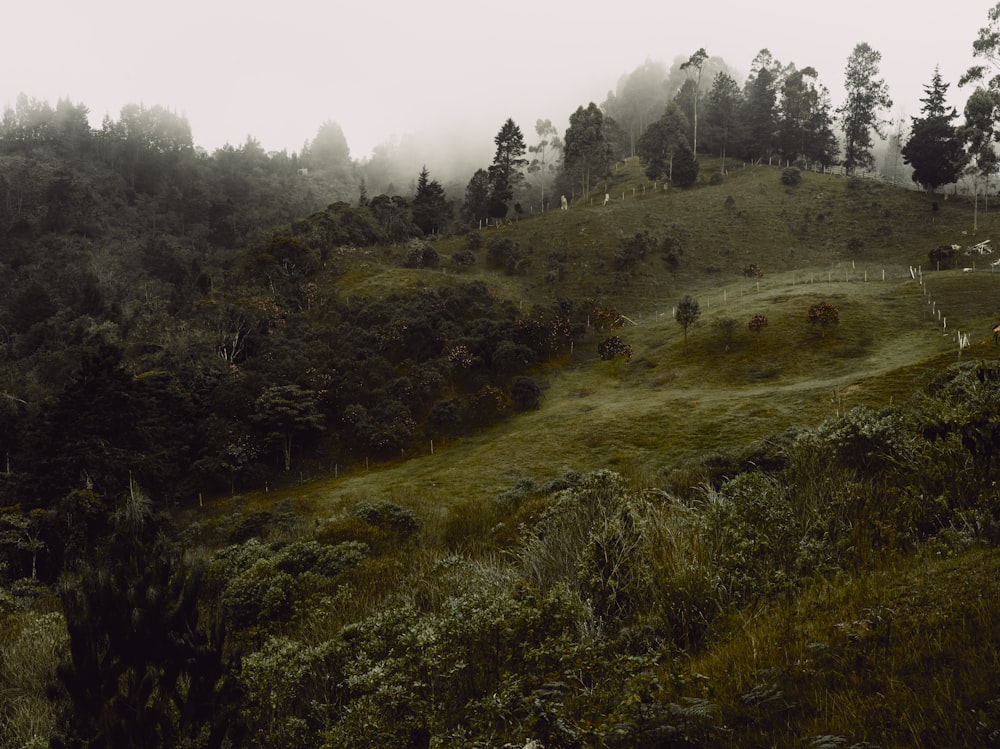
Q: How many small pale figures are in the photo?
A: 2